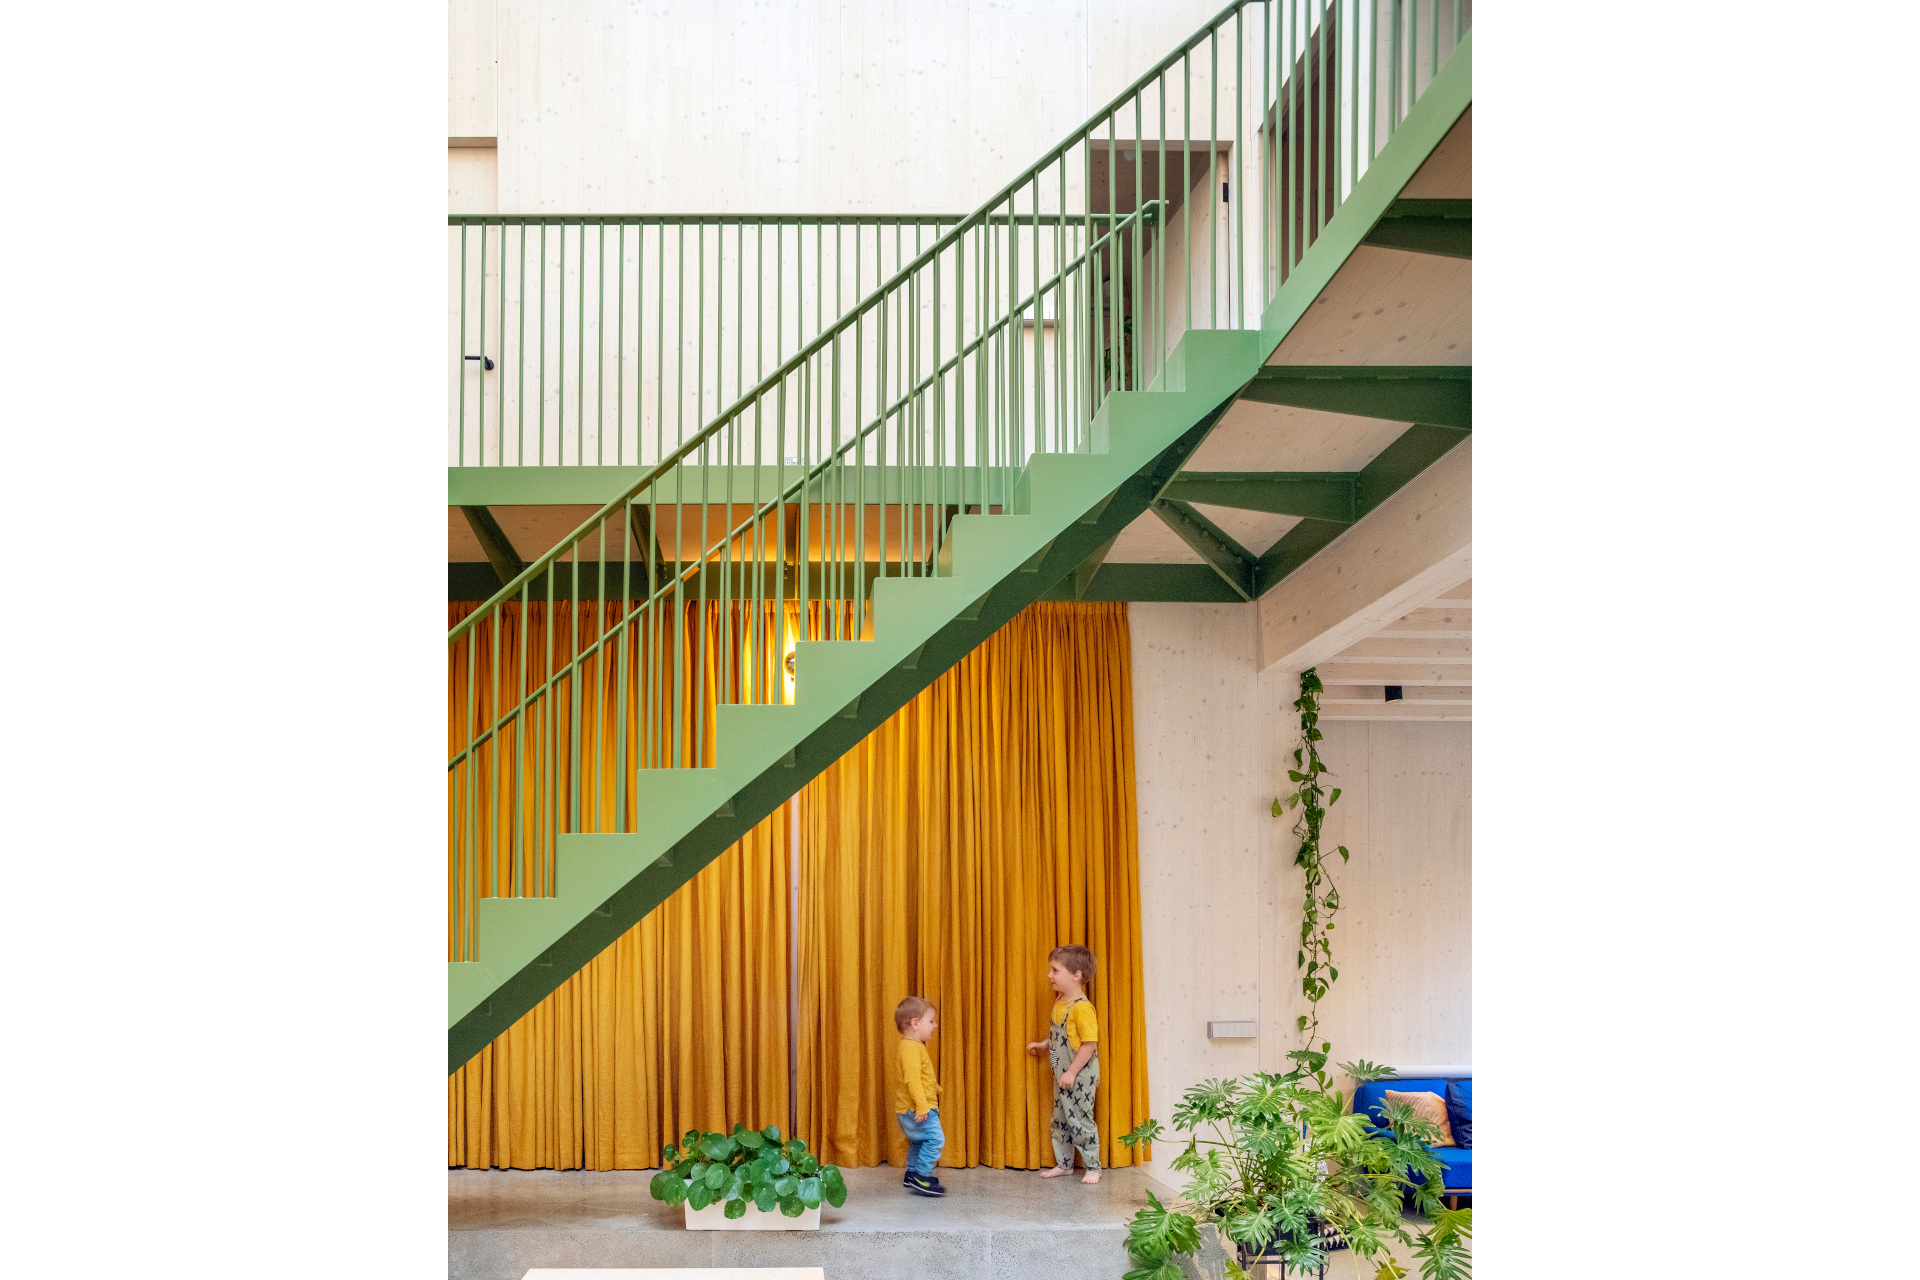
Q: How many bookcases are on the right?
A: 0